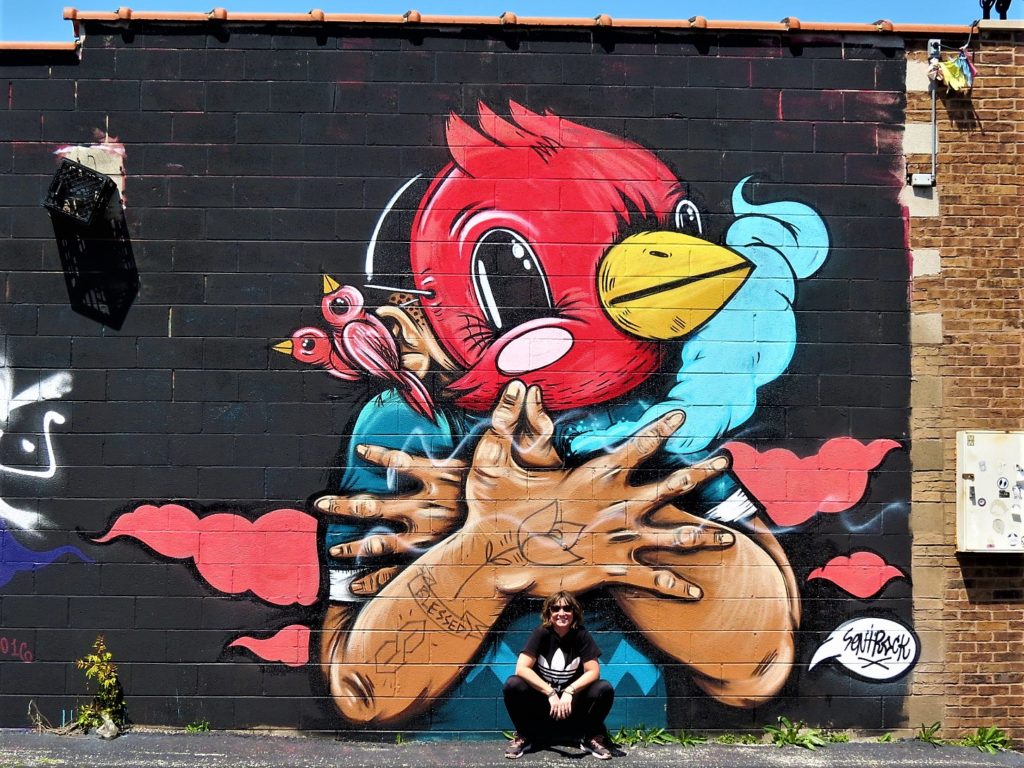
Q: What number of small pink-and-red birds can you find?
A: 2